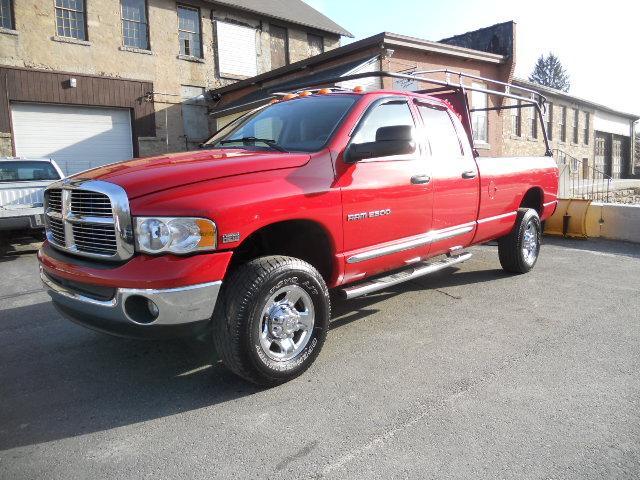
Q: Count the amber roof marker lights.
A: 5